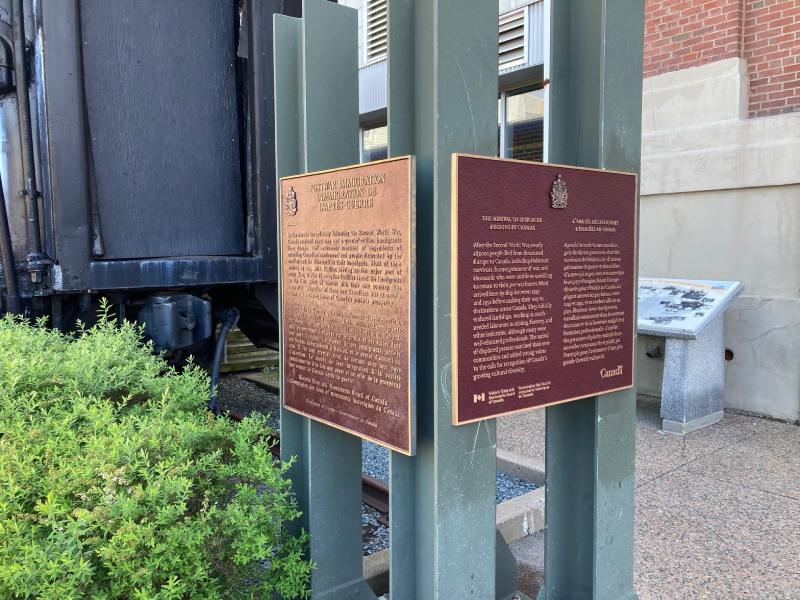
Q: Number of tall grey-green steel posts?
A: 3